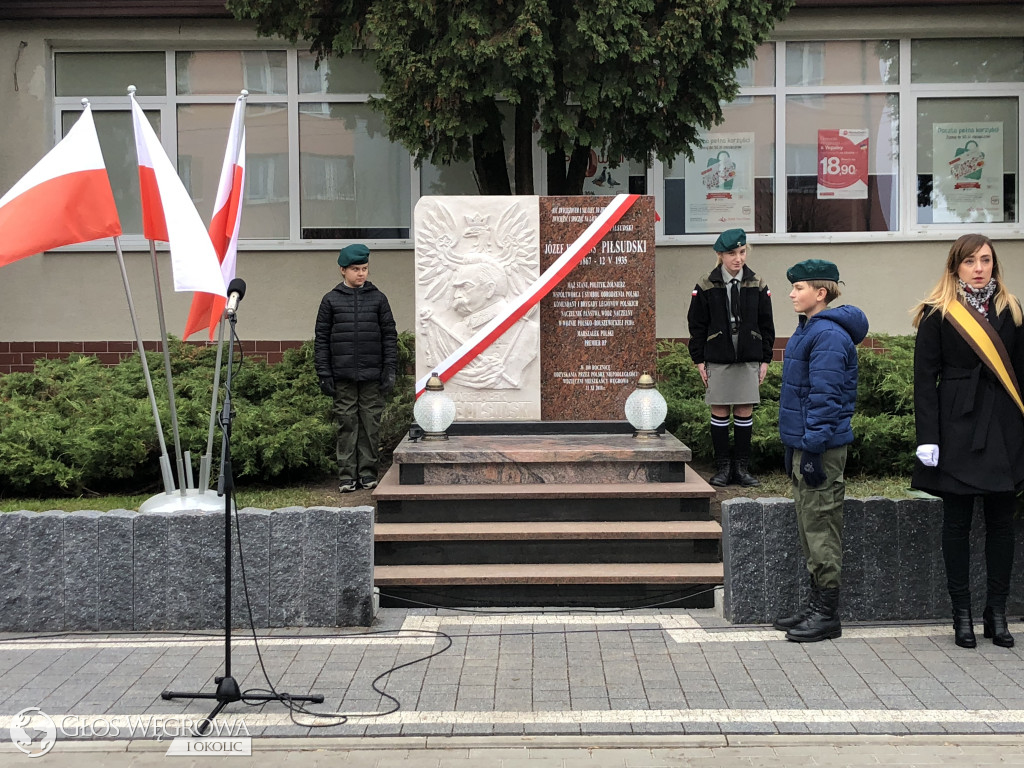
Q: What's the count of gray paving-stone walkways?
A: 1